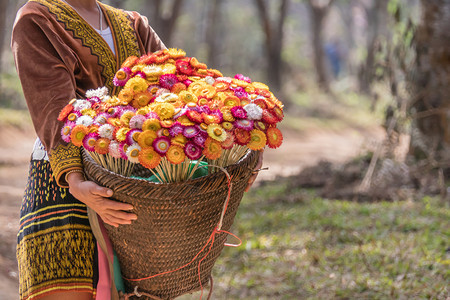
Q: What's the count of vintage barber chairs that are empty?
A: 0